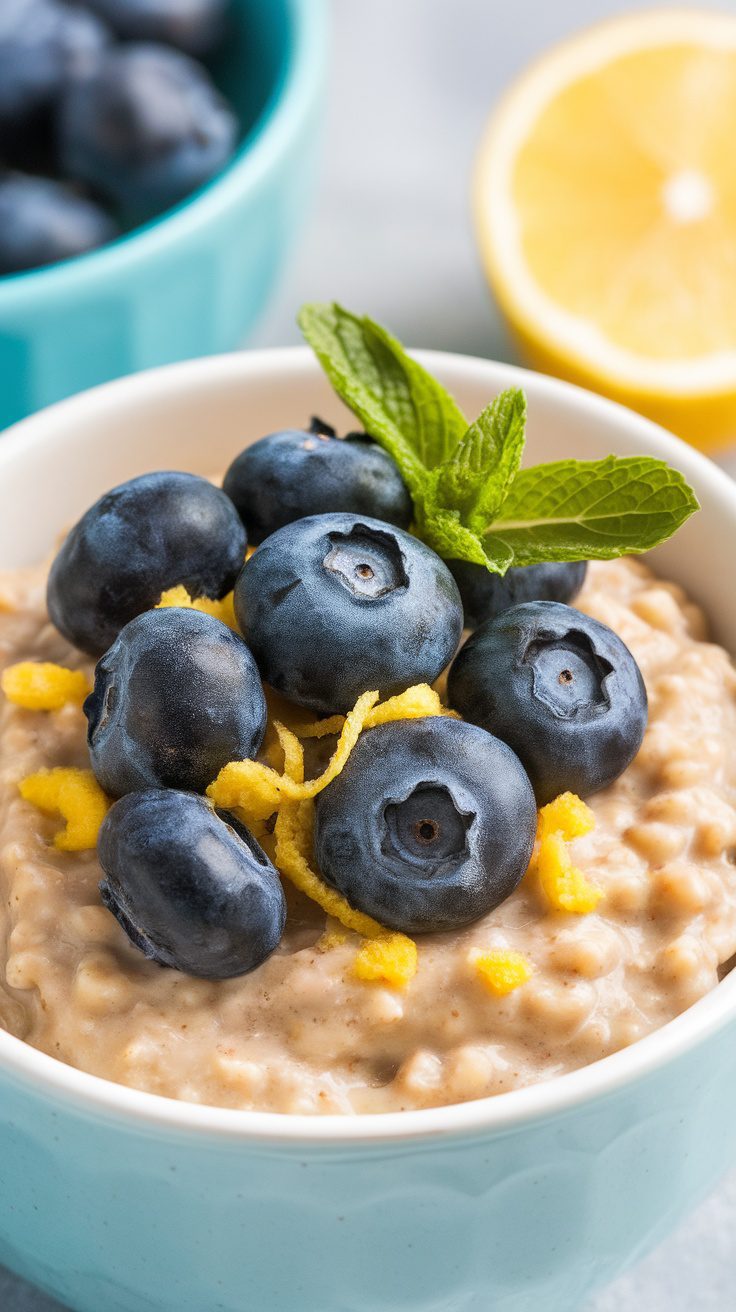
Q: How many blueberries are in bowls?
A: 12